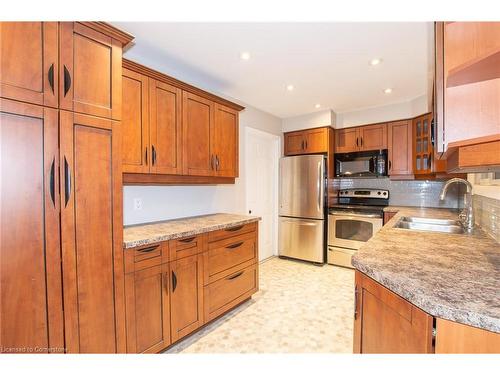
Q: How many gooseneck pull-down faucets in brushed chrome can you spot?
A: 1